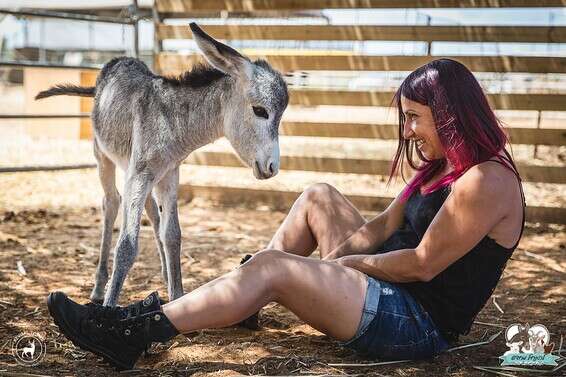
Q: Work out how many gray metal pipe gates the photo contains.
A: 1